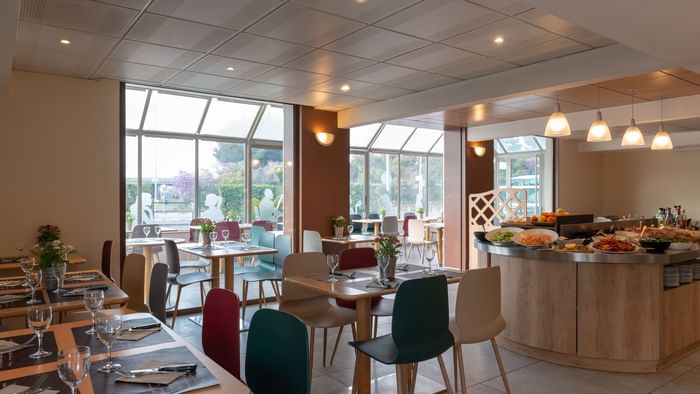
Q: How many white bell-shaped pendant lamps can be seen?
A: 4